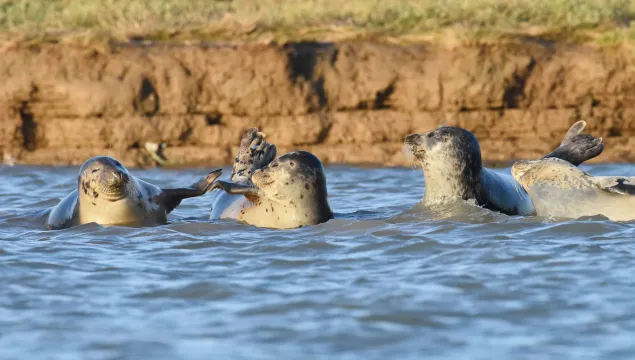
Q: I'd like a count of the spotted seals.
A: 4